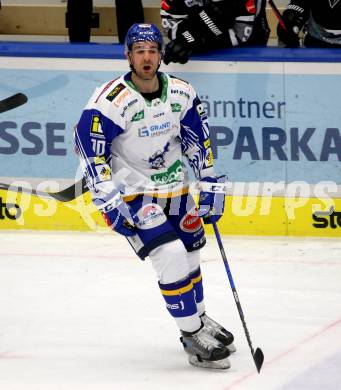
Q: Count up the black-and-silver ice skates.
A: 2